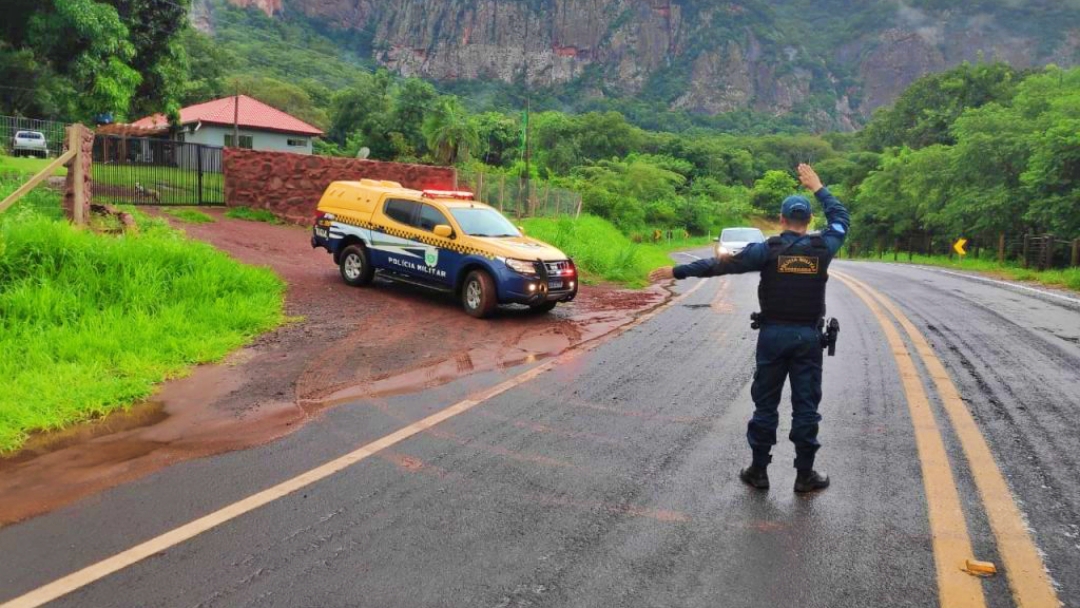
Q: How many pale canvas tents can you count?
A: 0